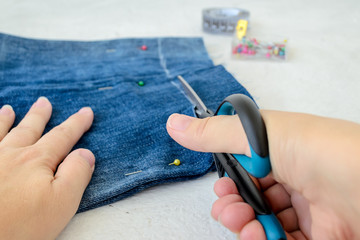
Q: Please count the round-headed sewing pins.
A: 3